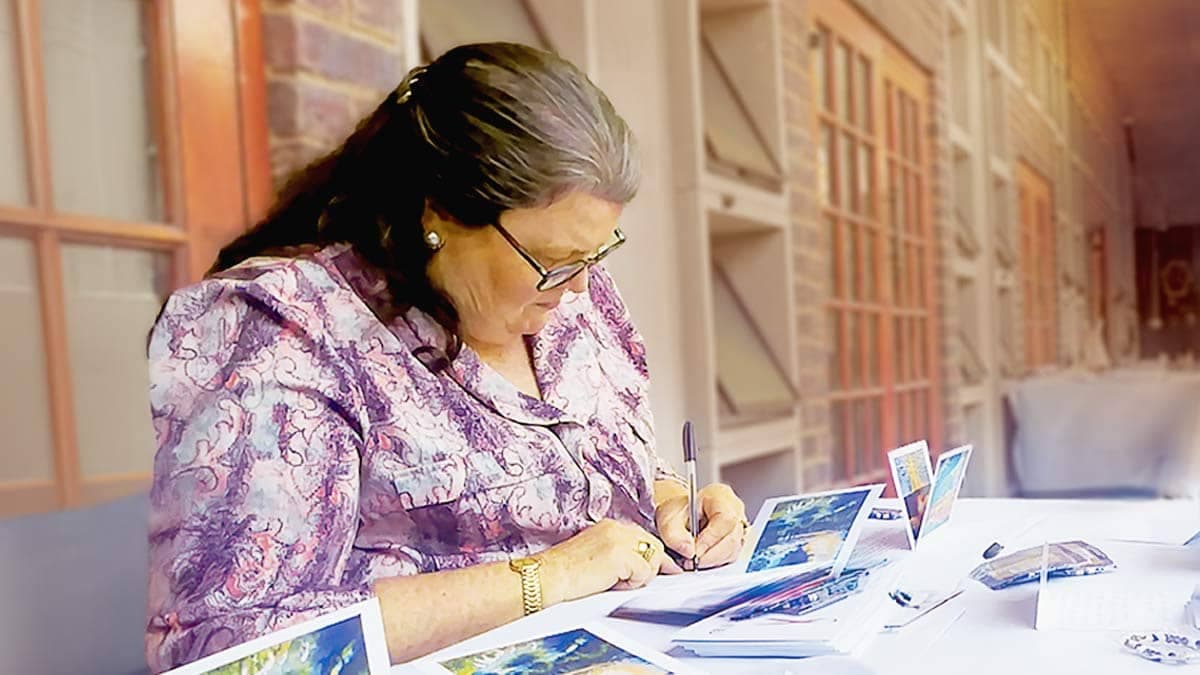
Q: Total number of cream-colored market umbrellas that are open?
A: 0